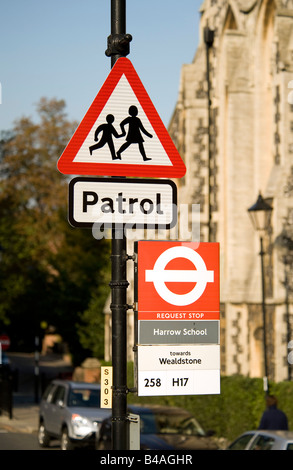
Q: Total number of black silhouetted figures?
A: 2